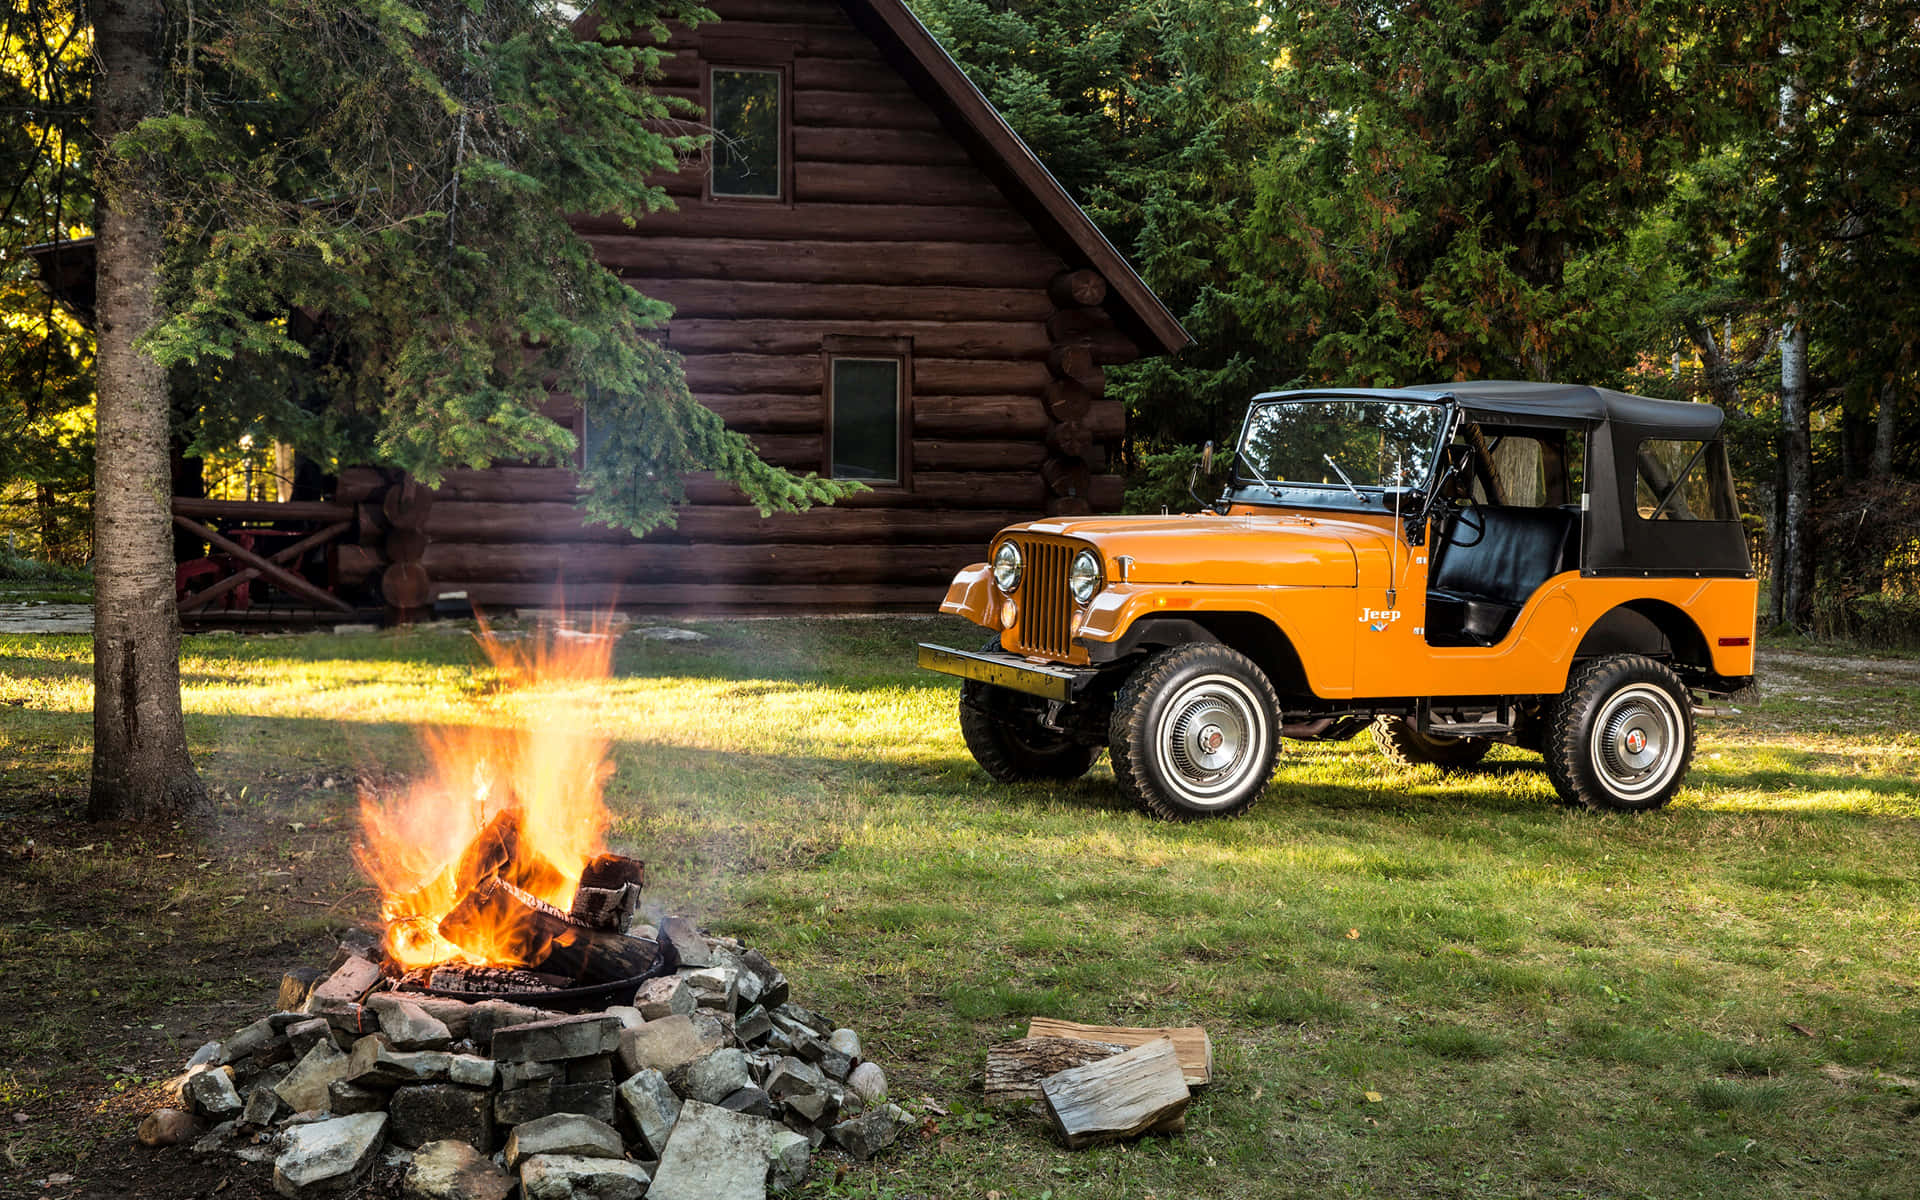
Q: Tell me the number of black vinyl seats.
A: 1